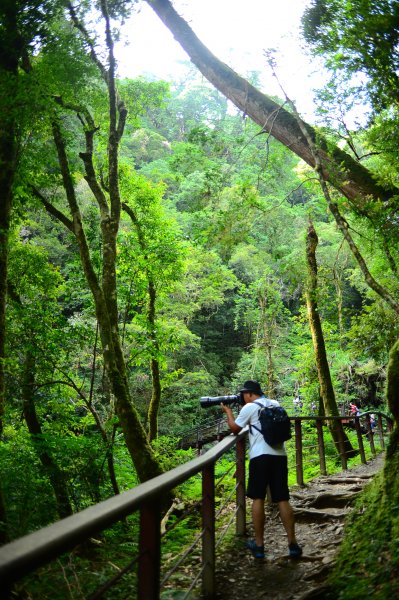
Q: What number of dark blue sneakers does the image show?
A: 2